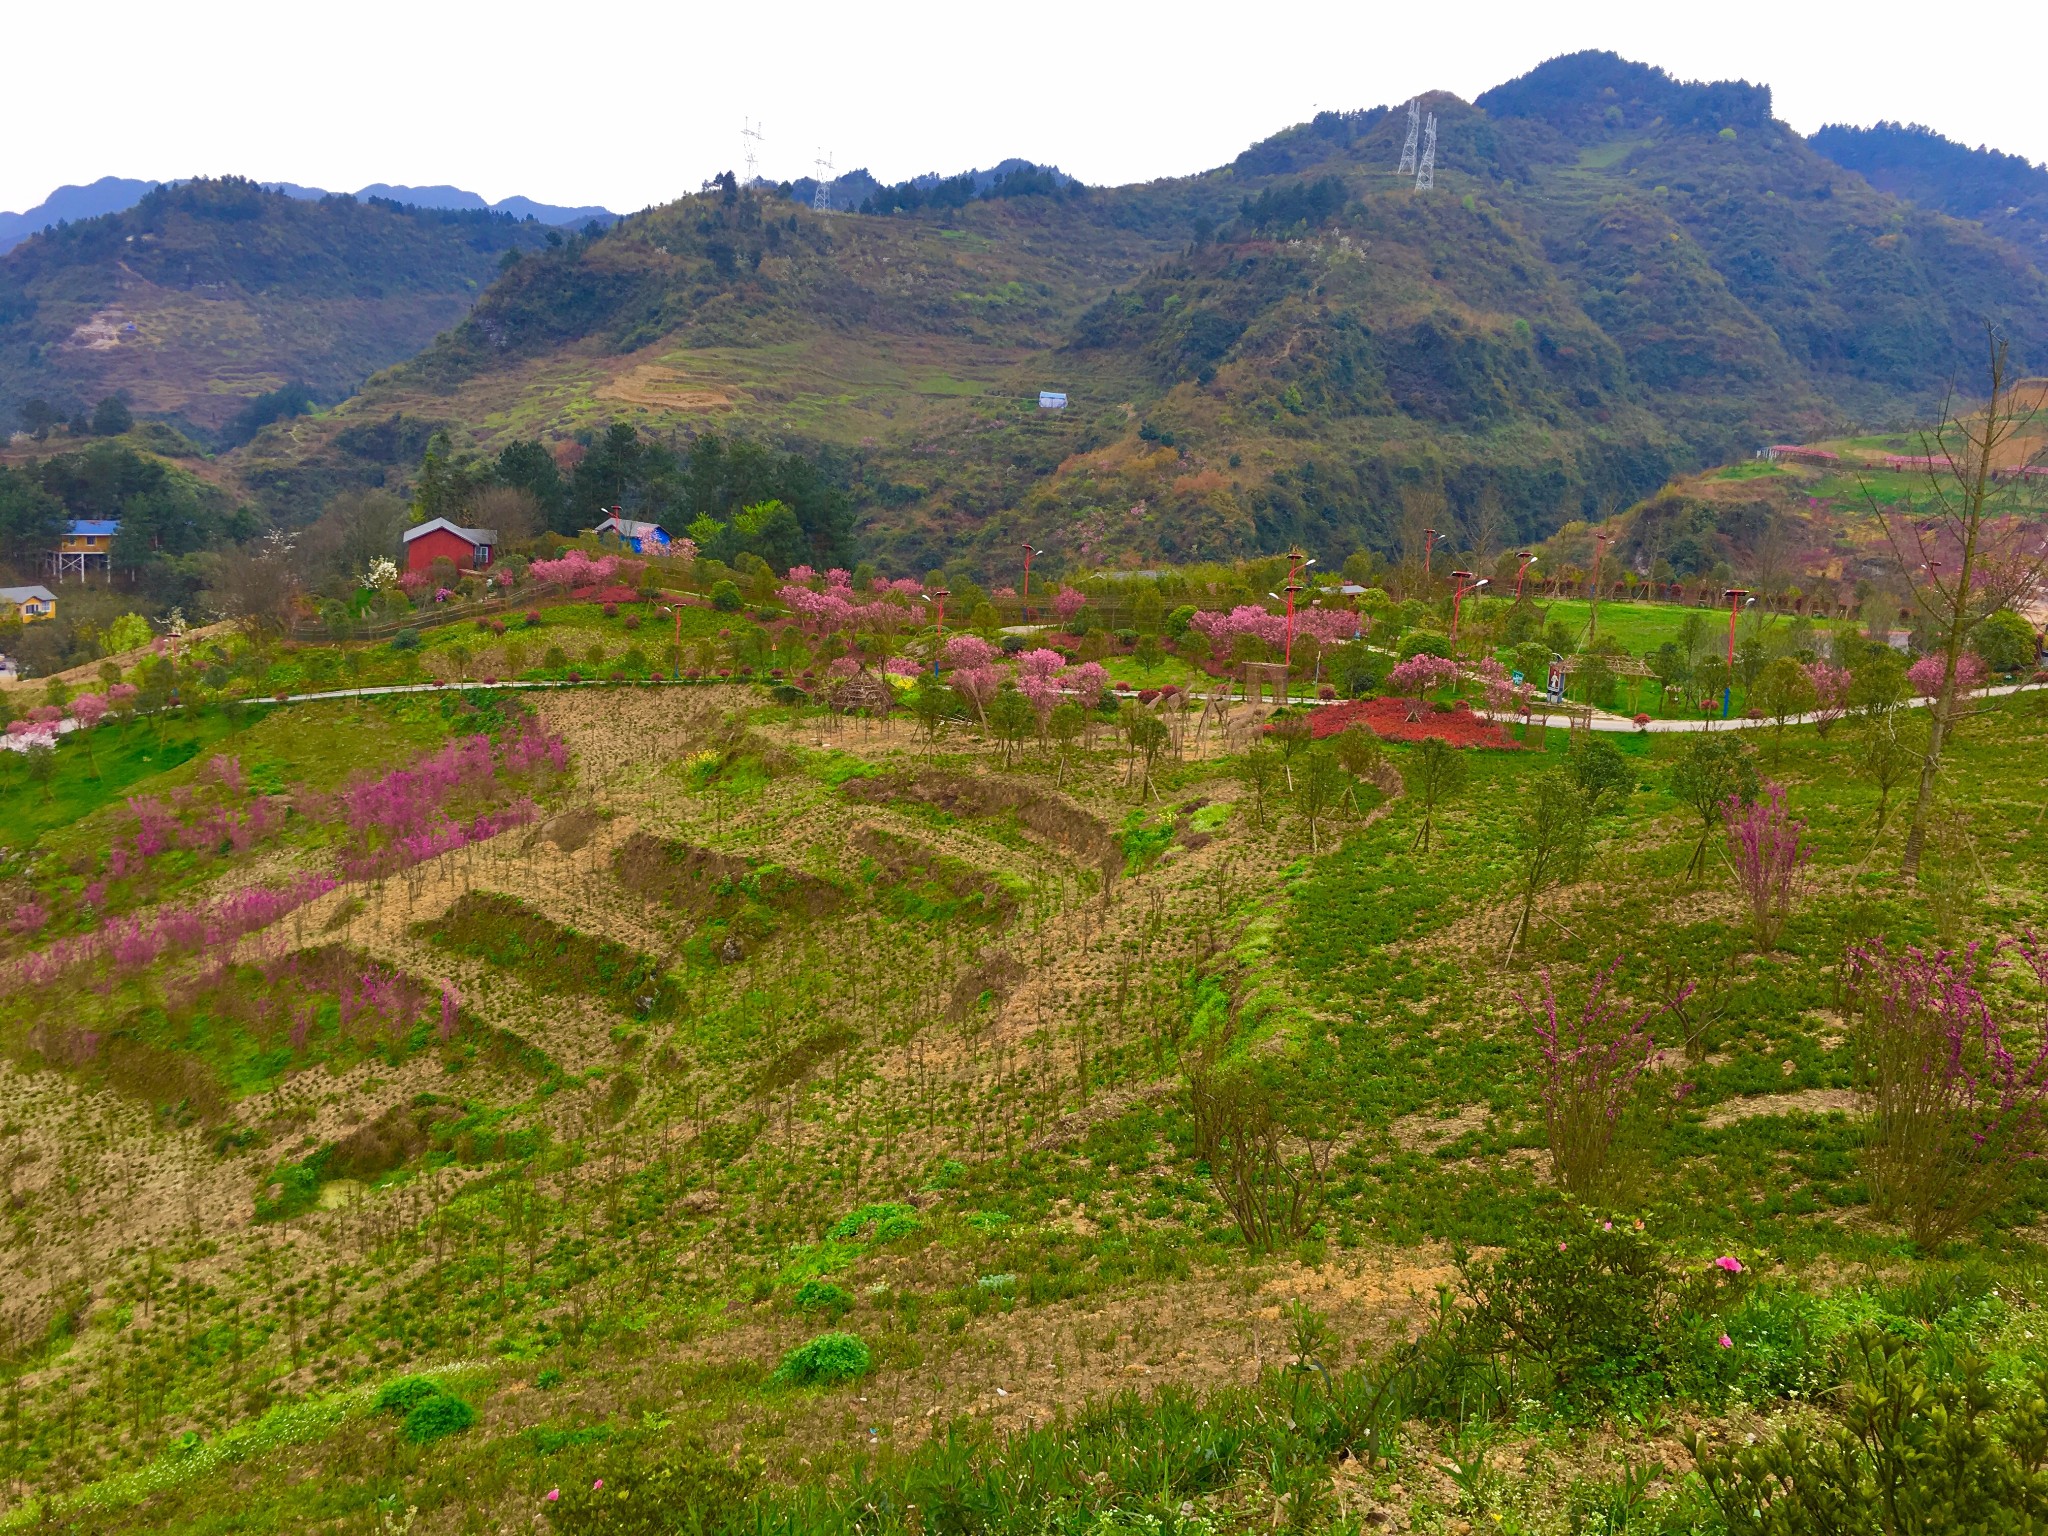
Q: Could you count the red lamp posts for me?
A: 13